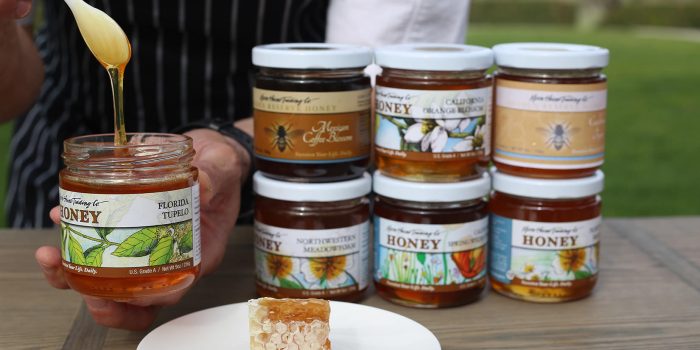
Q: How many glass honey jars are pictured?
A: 7